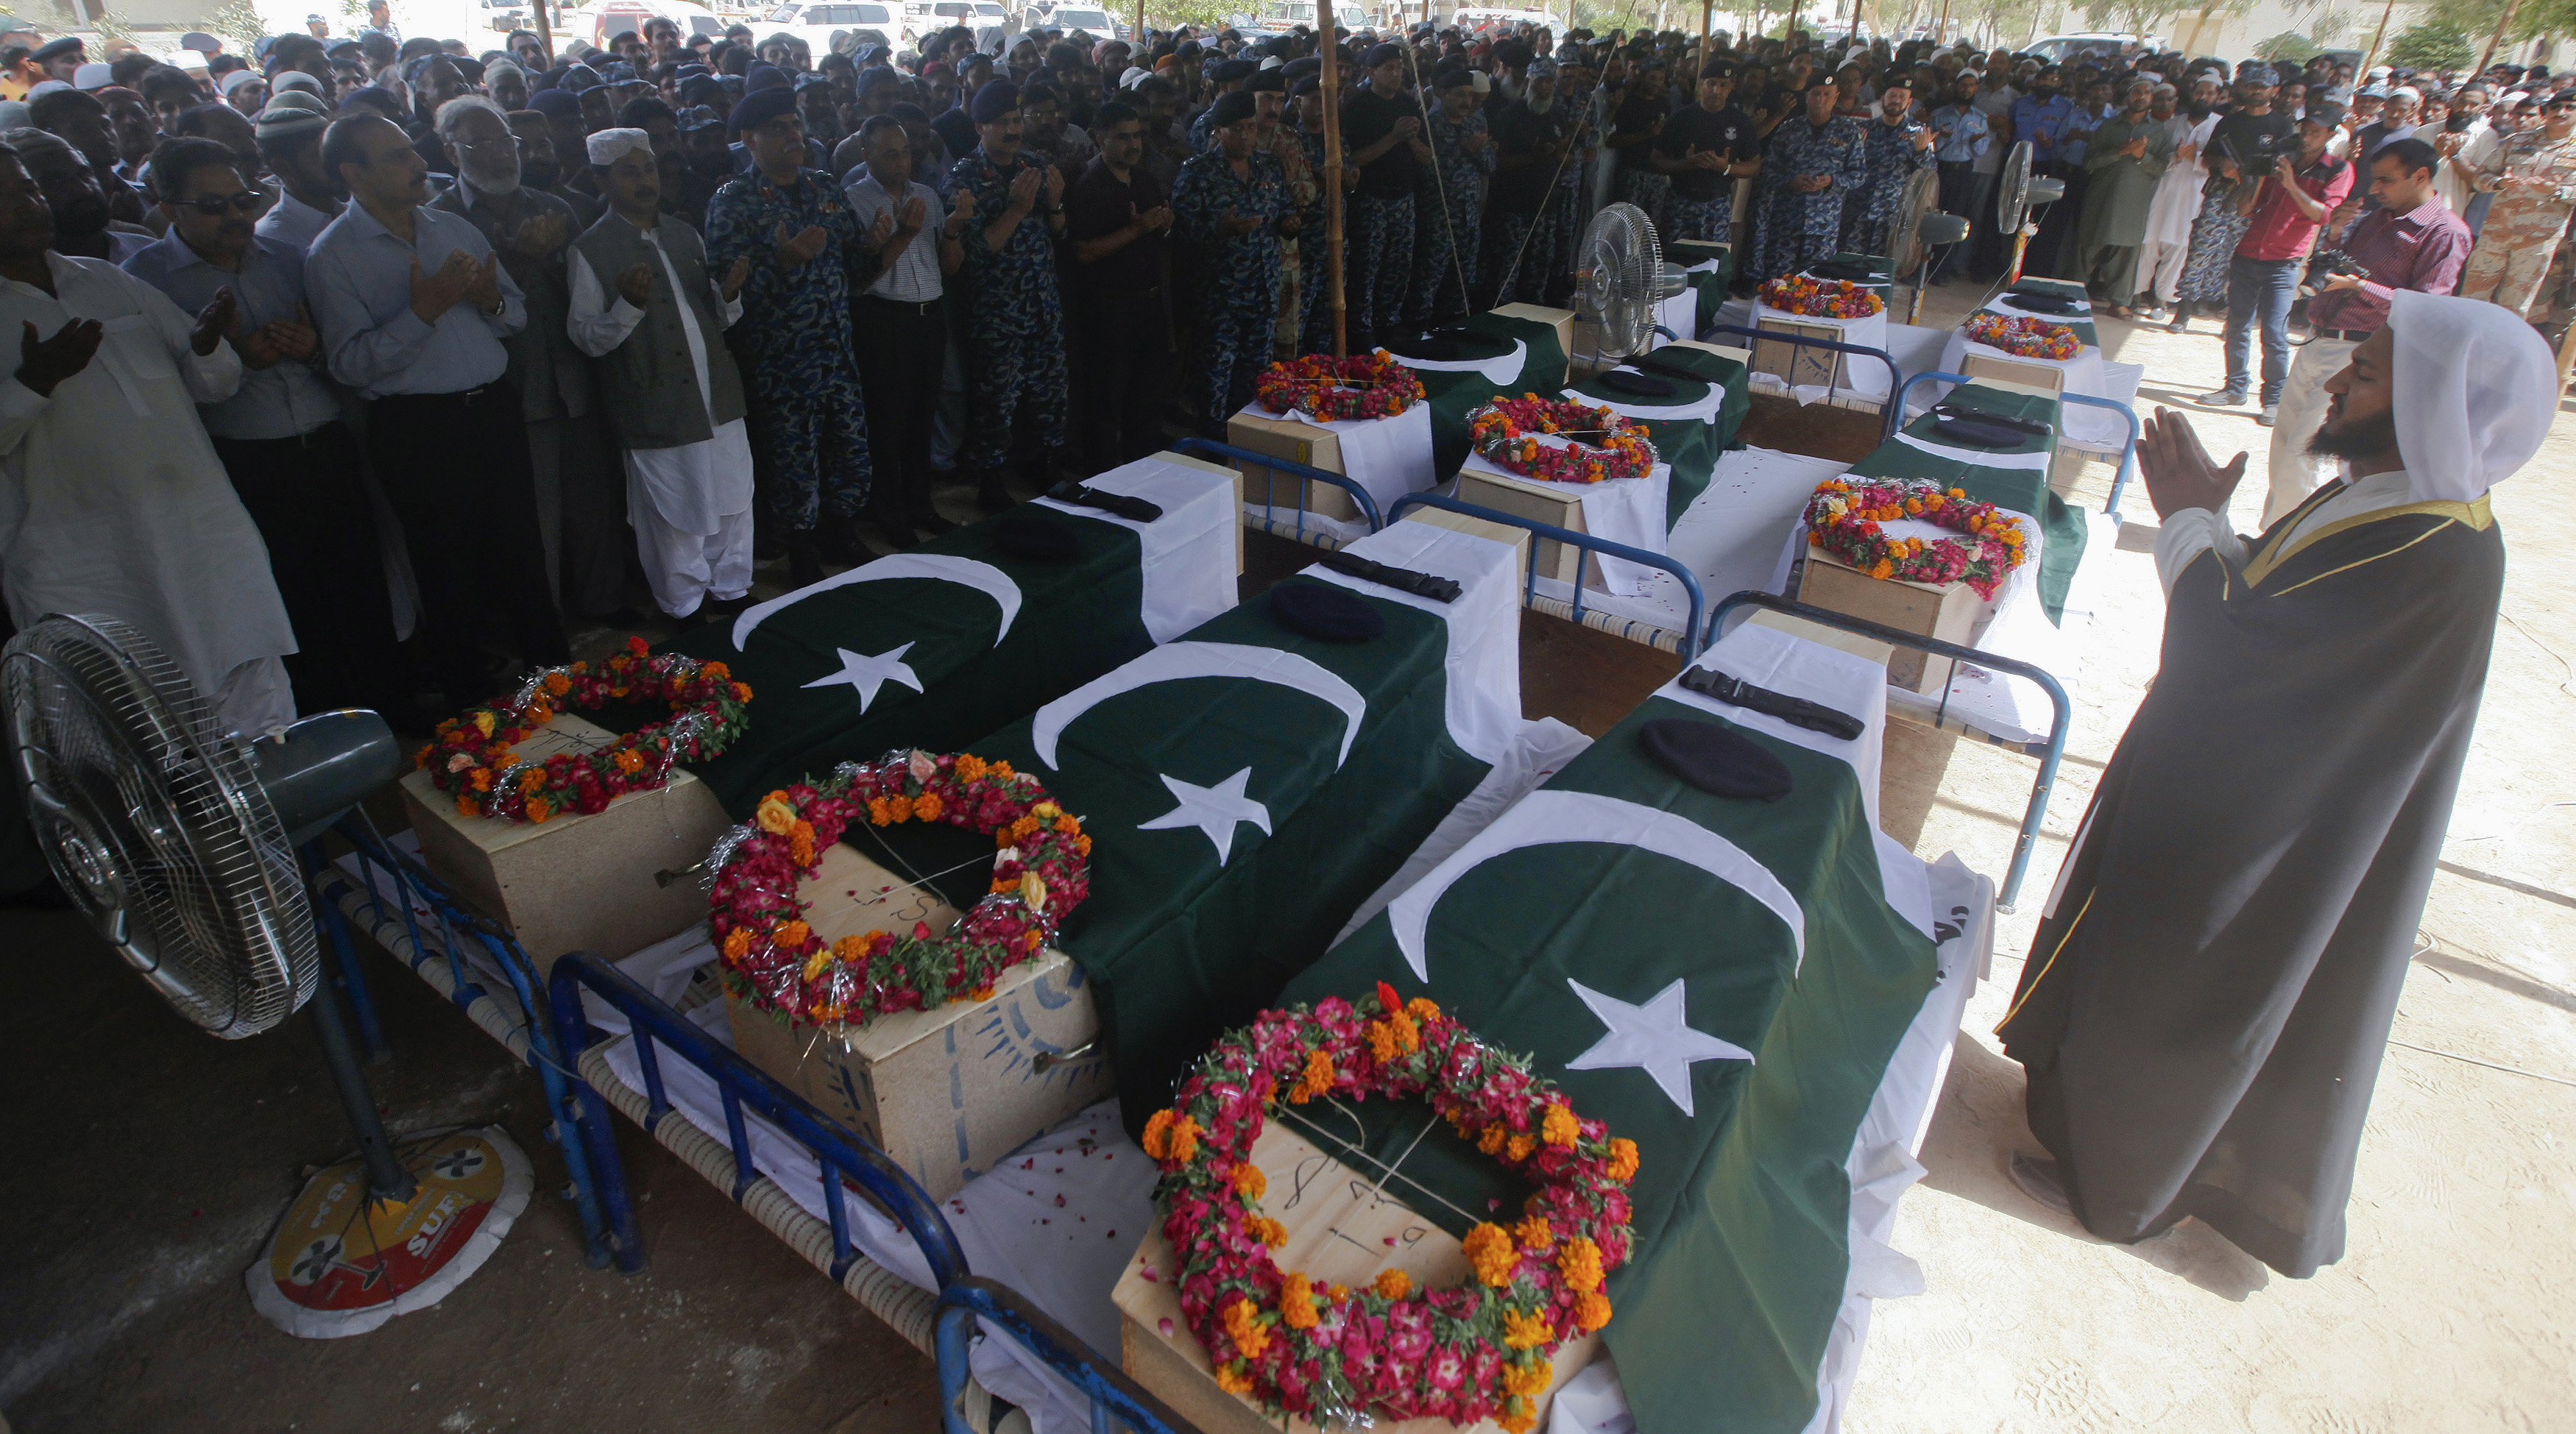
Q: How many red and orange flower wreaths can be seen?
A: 8